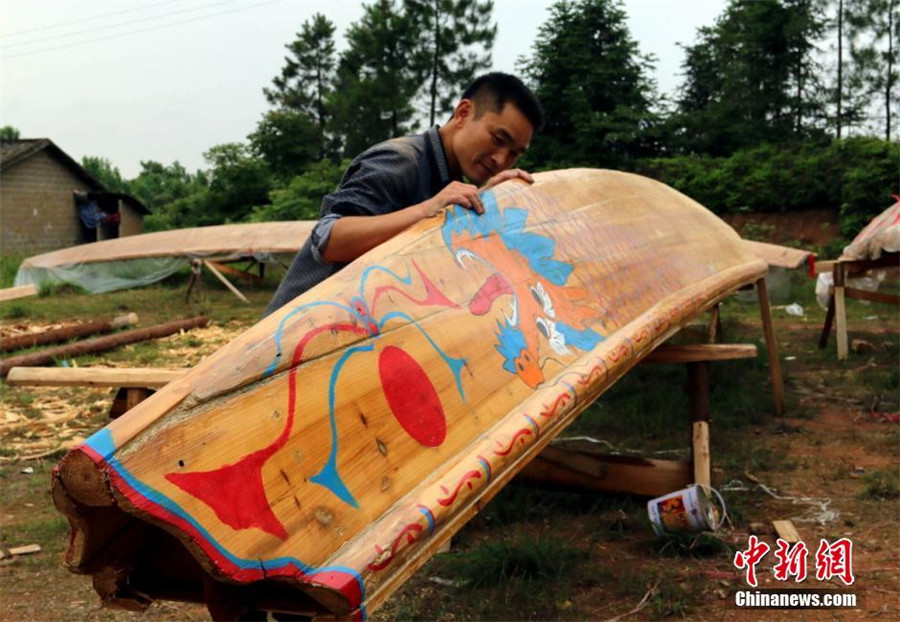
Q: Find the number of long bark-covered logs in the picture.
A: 2